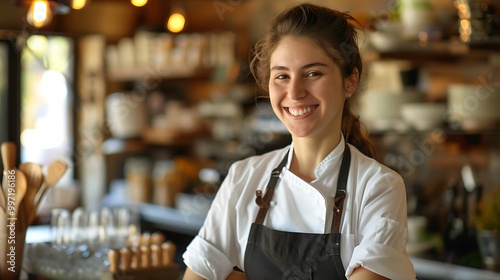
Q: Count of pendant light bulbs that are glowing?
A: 4